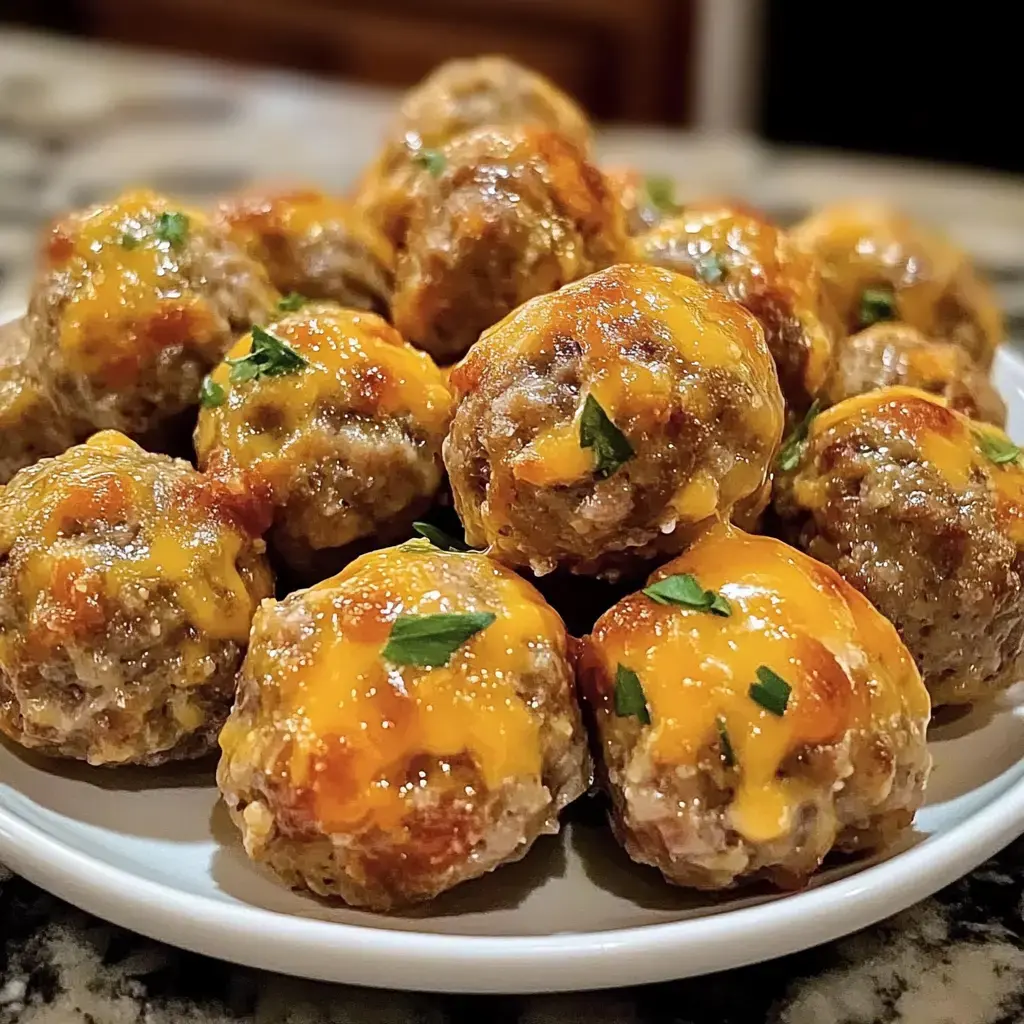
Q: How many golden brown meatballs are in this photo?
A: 15